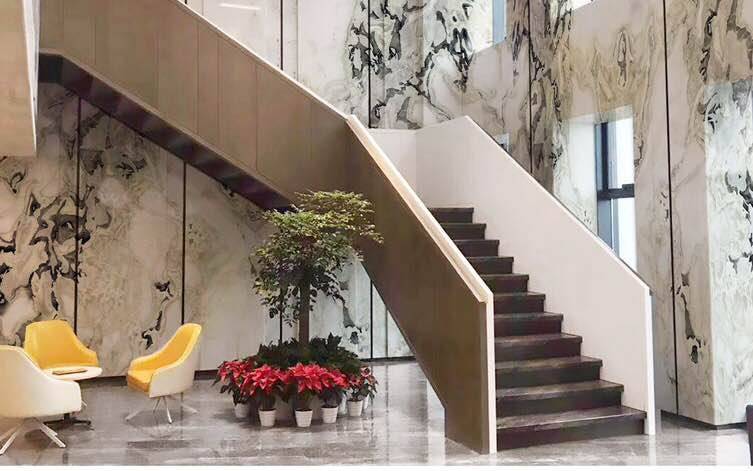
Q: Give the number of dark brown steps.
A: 11